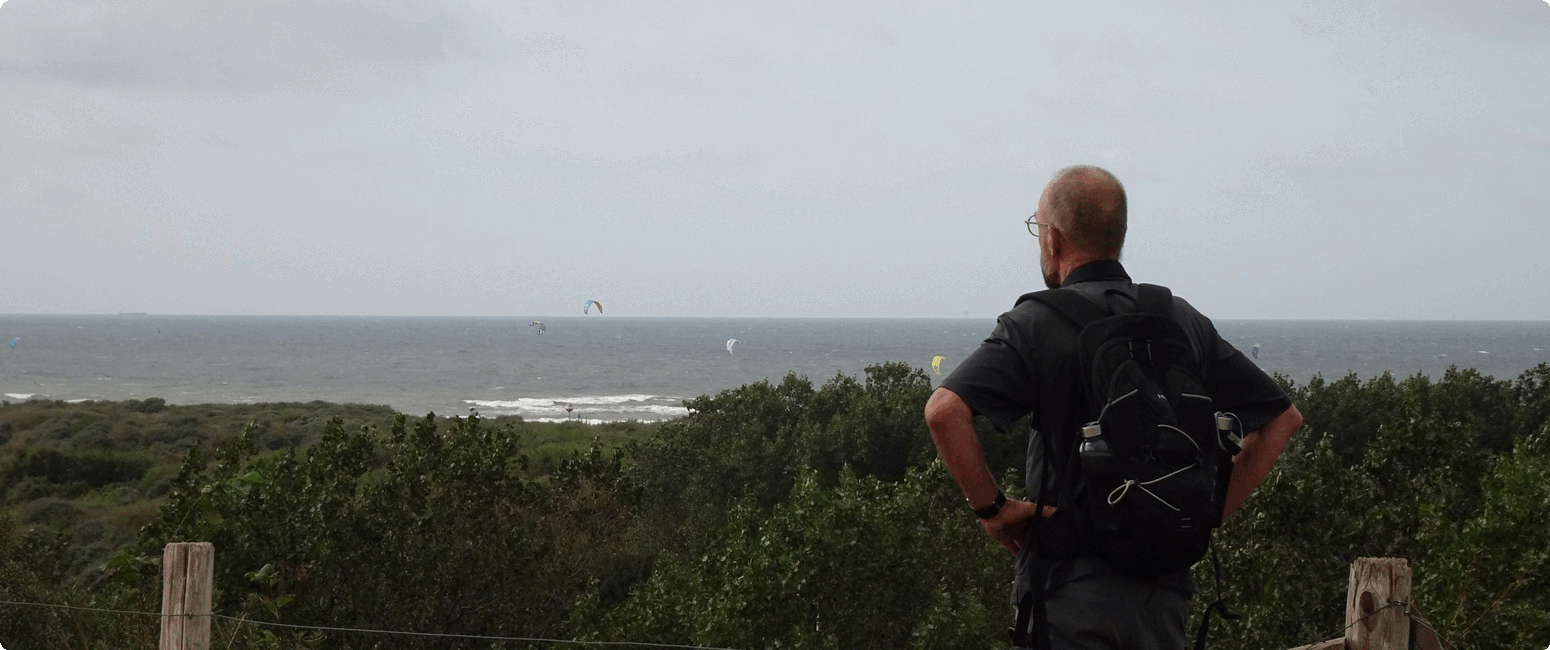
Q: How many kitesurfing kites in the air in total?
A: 6